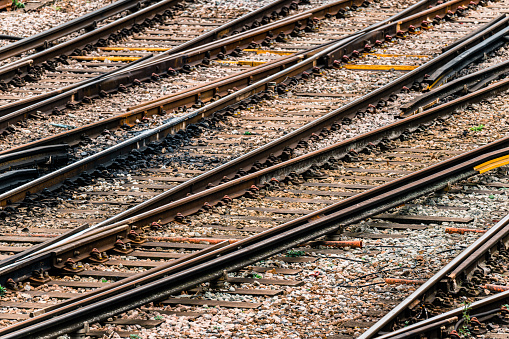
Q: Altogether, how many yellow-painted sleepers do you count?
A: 6